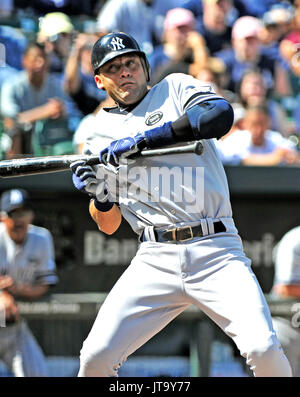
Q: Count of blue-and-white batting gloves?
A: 2